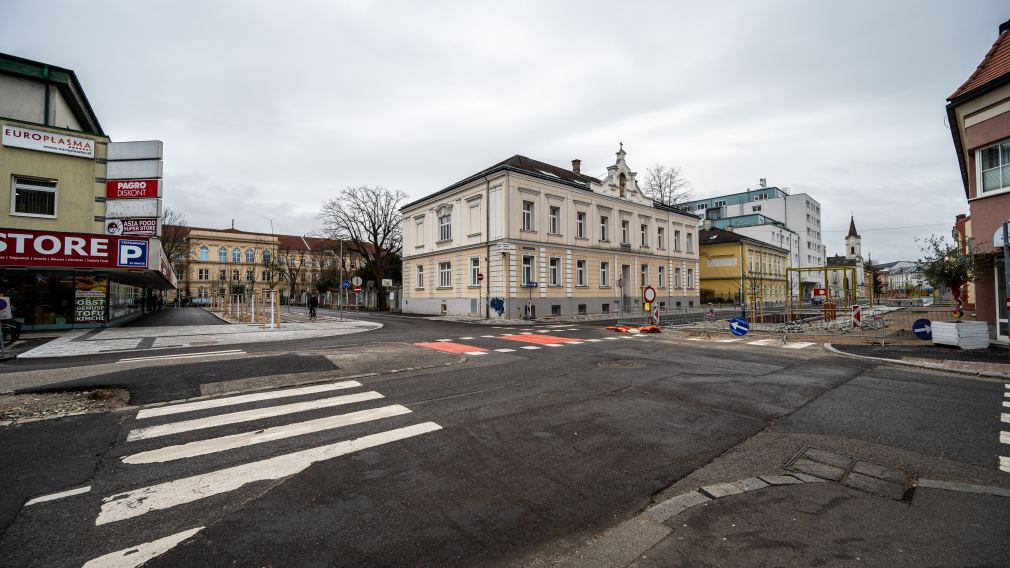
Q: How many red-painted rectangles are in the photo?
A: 2